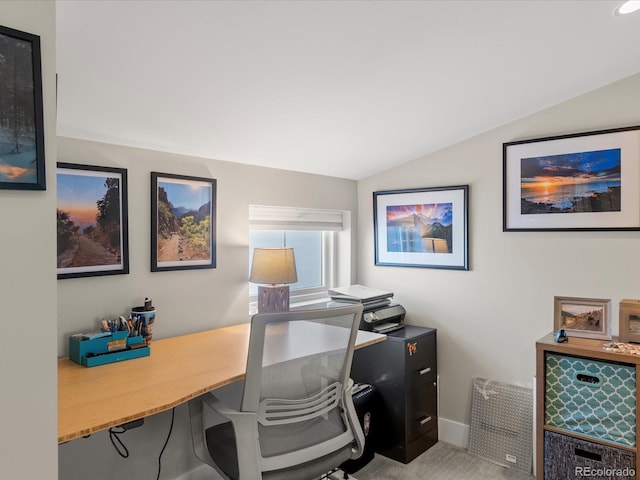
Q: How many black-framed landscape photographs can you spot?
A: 5